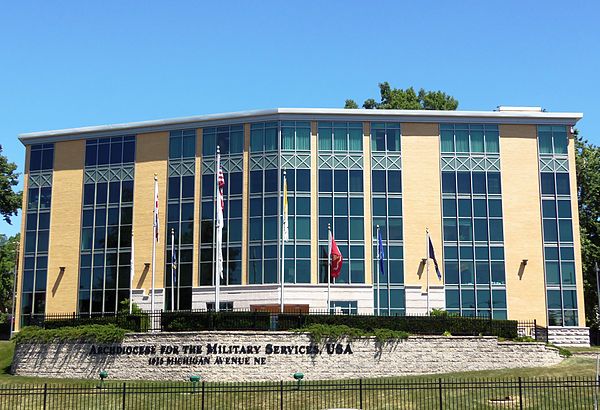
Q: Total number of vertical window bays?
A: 9